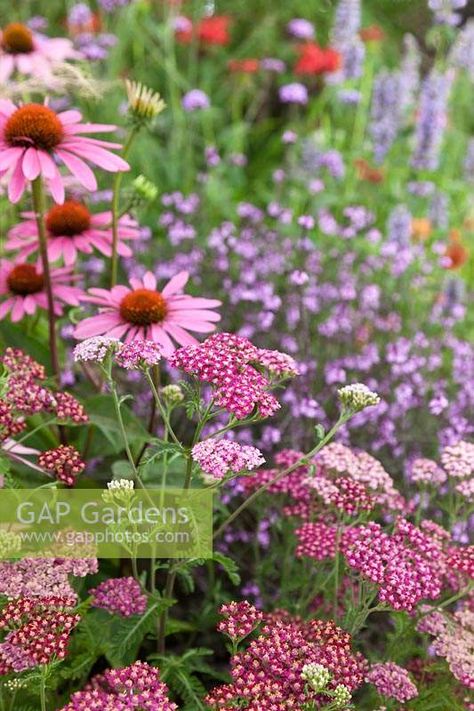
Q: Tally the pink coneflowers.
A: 5